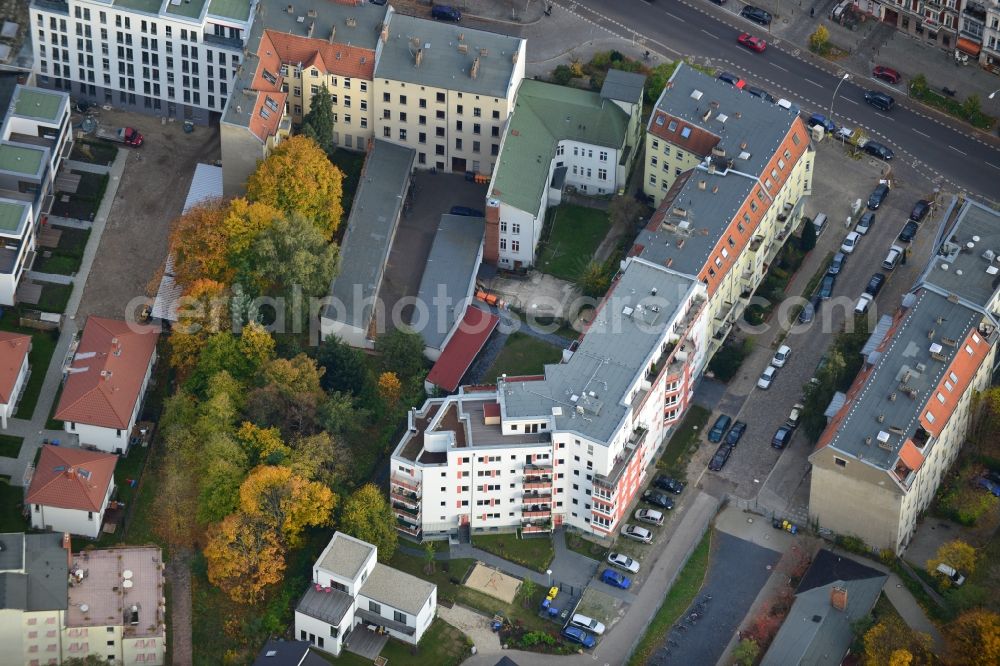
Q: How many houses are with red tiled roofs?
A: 3